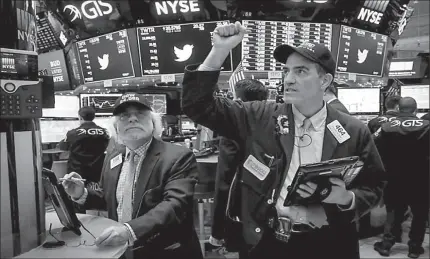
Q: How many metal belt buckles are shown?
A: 1